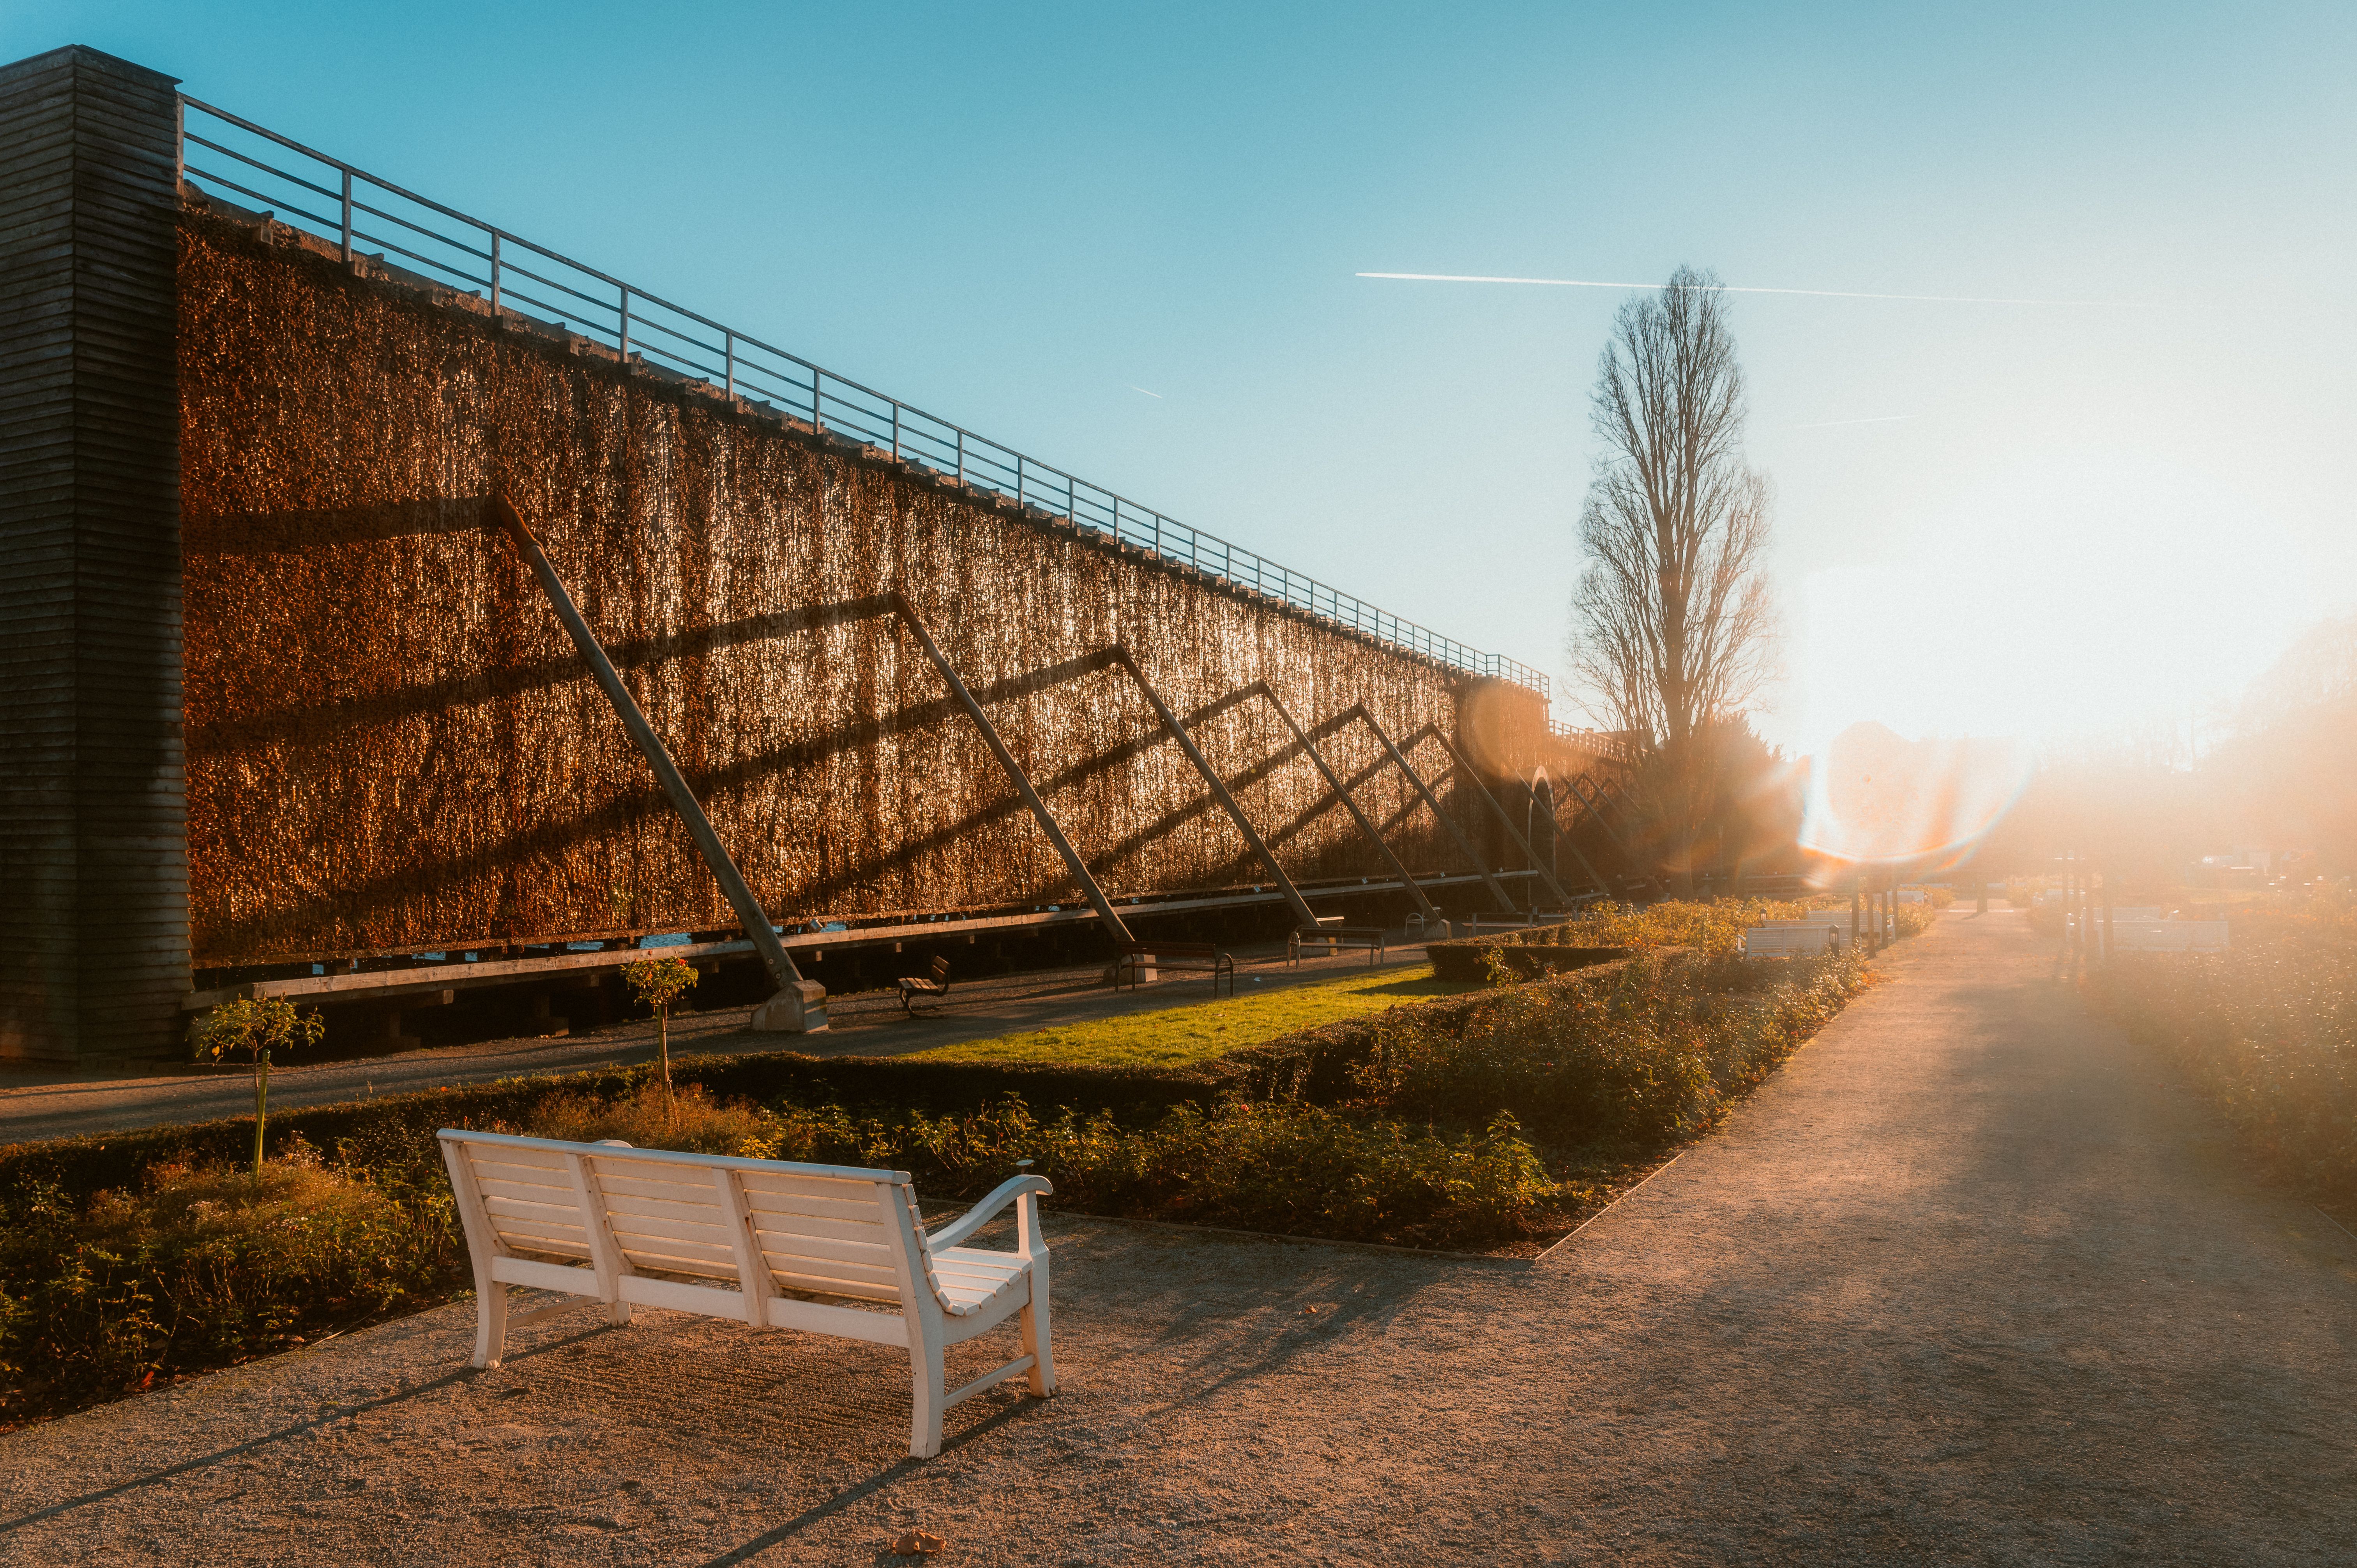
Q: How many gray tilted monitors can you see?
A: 0